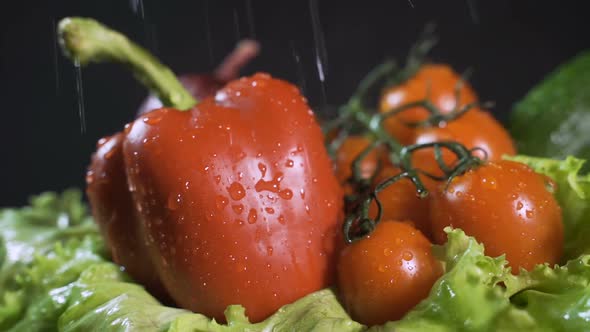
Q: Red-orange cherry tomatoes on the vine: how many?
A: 6